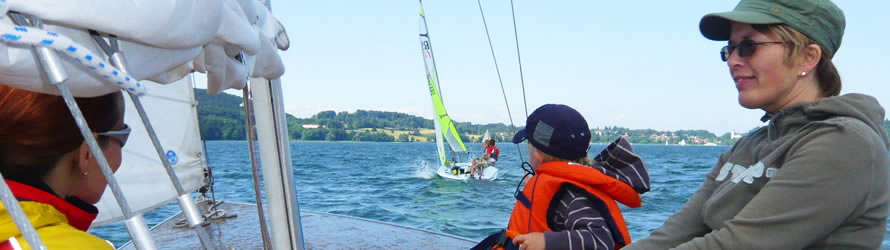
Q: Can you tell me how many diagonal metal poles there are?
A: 3